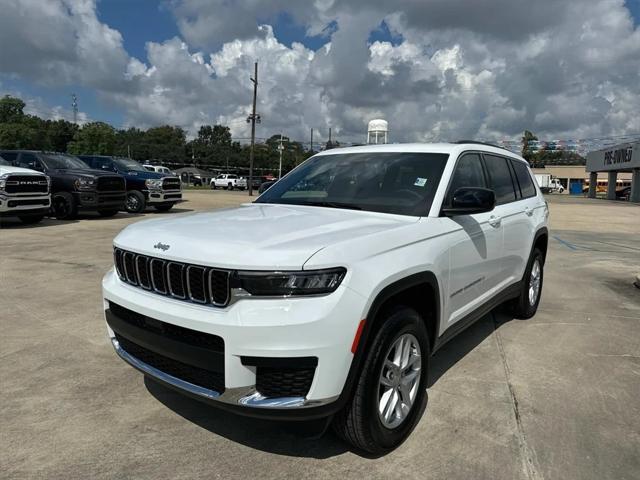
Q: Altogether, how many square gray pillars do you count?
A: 3